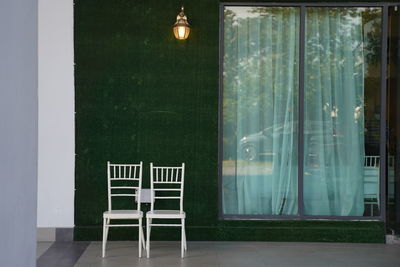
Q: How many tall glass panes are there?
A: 2